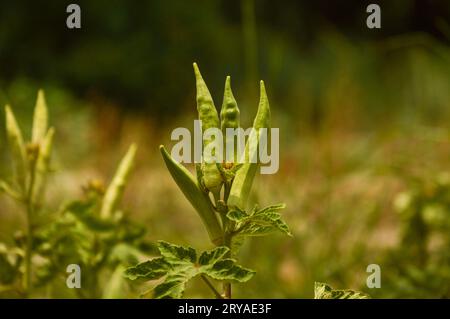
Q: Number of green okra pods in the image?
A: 8